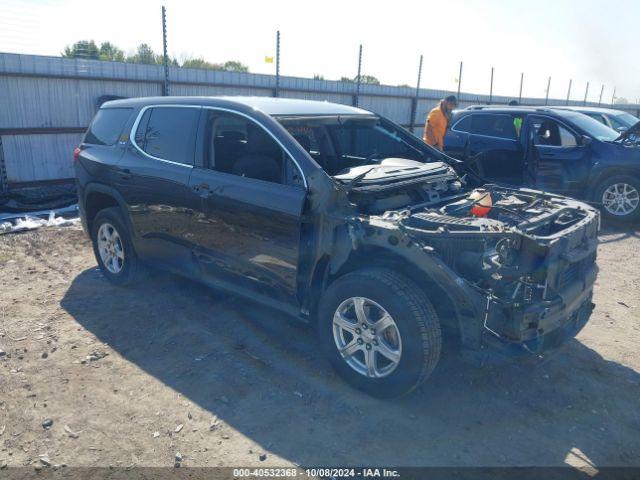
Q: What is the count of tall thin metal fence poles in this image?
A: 12